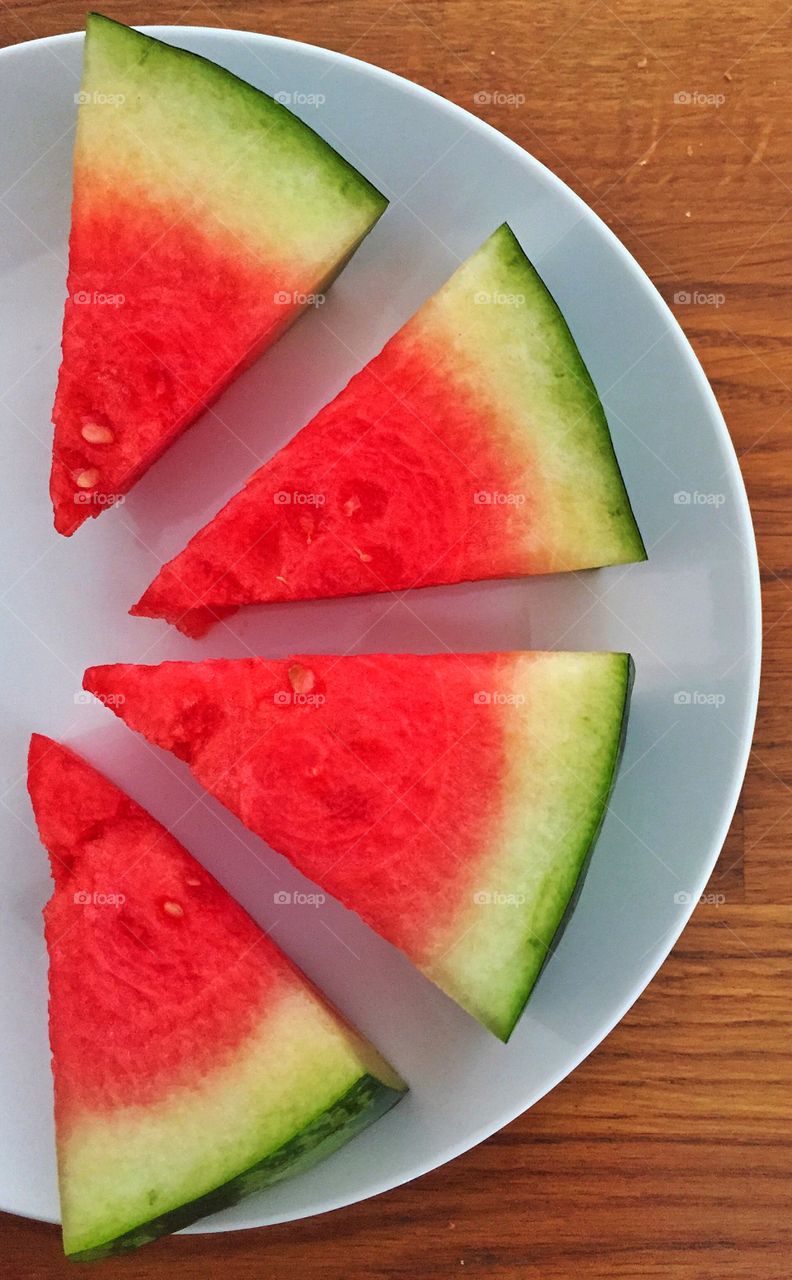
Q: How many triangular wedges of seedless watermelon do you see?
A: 4